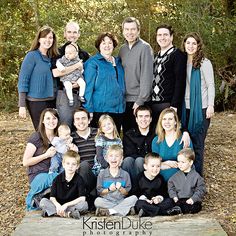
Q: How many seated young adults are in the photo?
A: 4